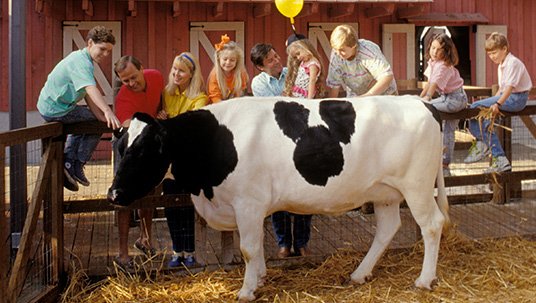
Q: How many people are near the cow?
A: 9